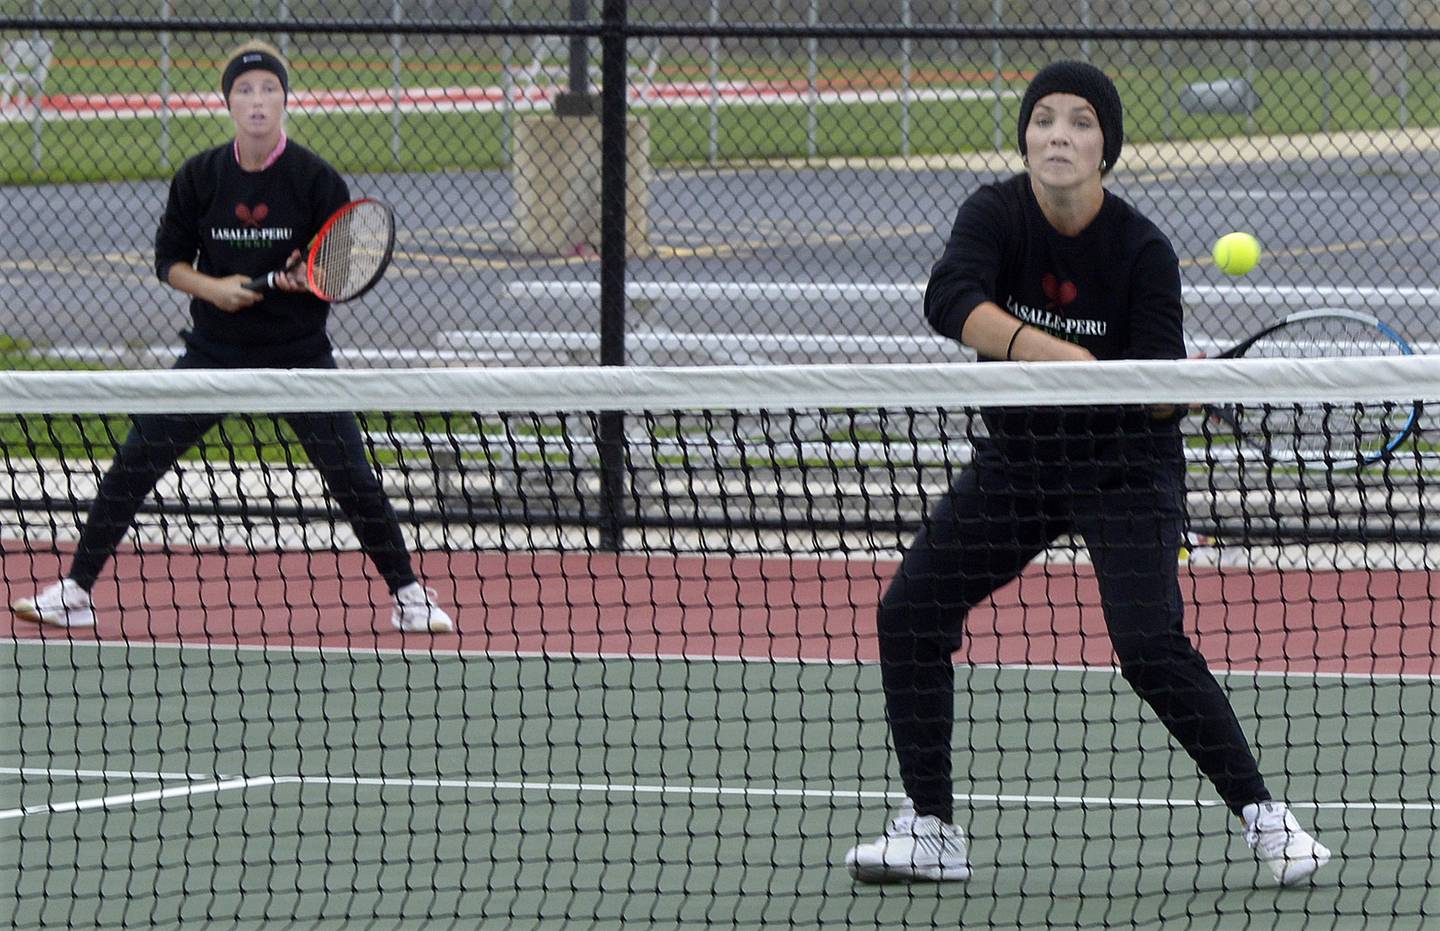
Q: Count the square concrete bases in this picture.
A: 1